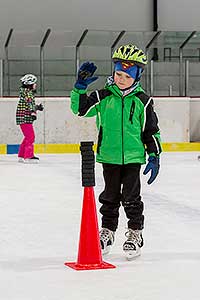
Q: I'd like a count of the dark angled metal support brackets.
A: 6